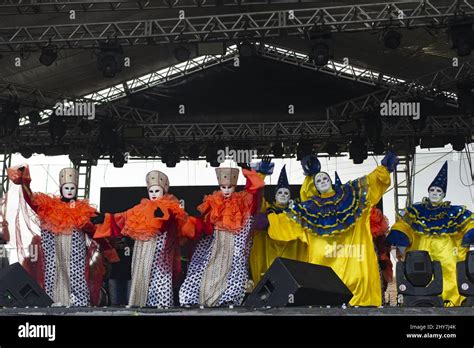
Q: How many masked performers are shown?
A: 6